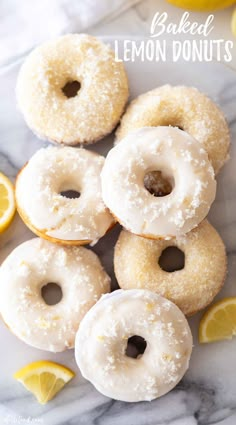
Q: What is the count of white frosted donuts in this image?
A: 4